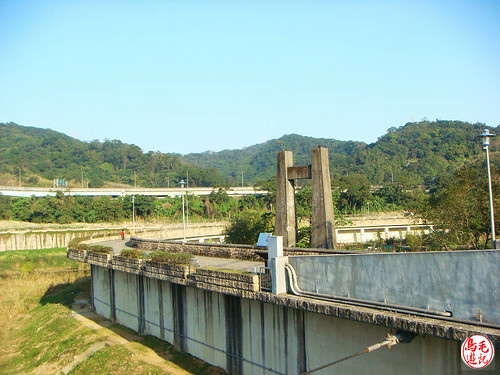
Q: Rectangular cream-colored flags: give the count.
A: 0